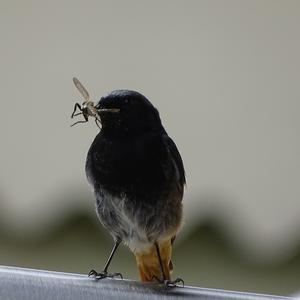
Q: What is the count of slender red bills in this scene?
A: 0